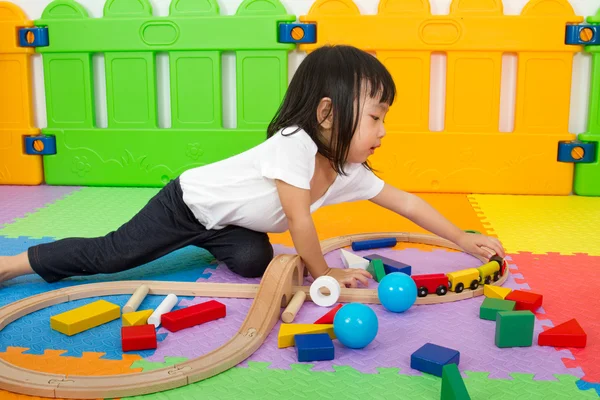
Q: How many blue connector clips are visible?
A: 5